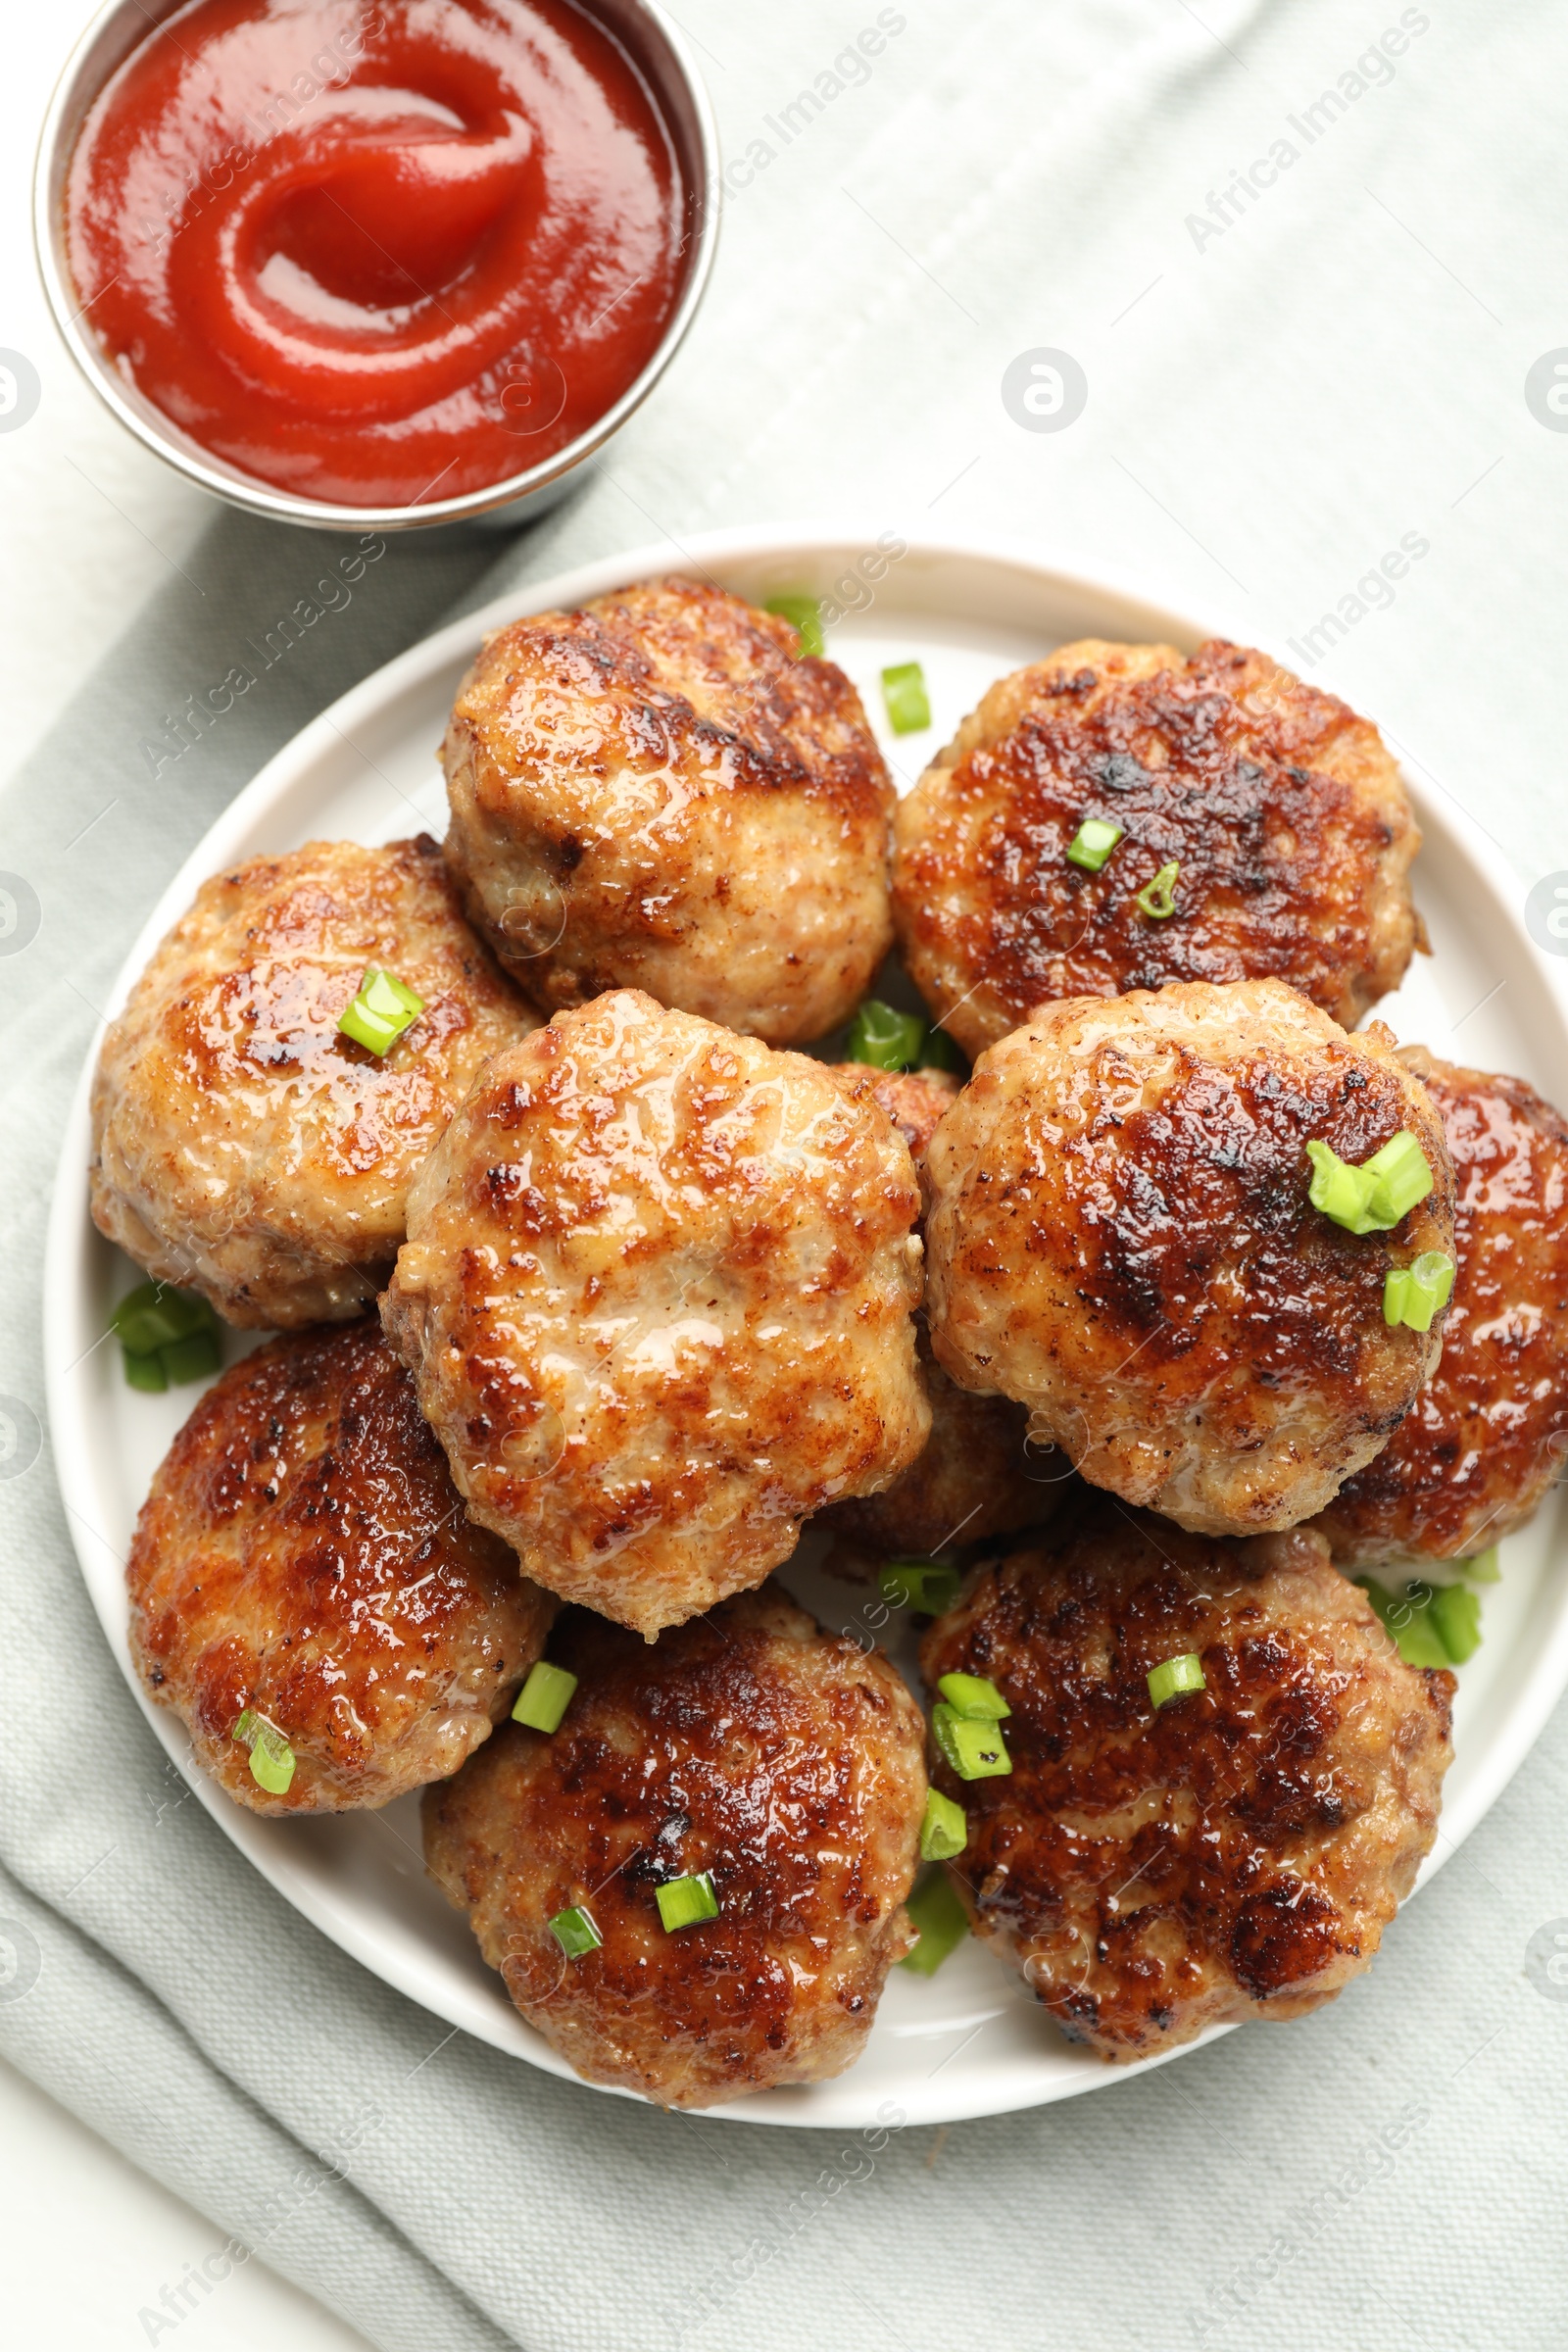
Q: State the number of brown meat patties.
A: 10